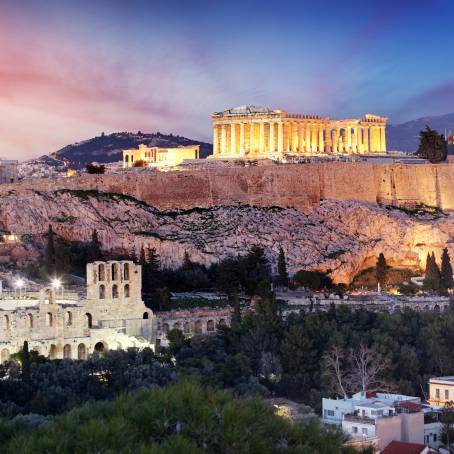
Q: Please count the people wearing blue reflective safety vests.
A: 0